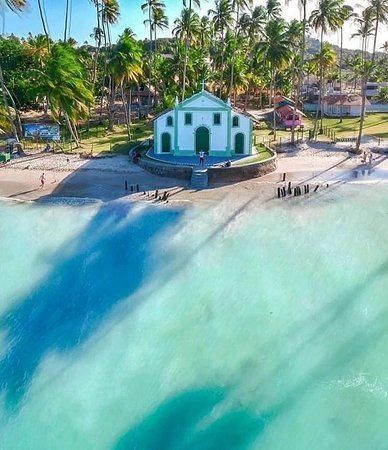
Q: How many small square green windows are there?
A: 2